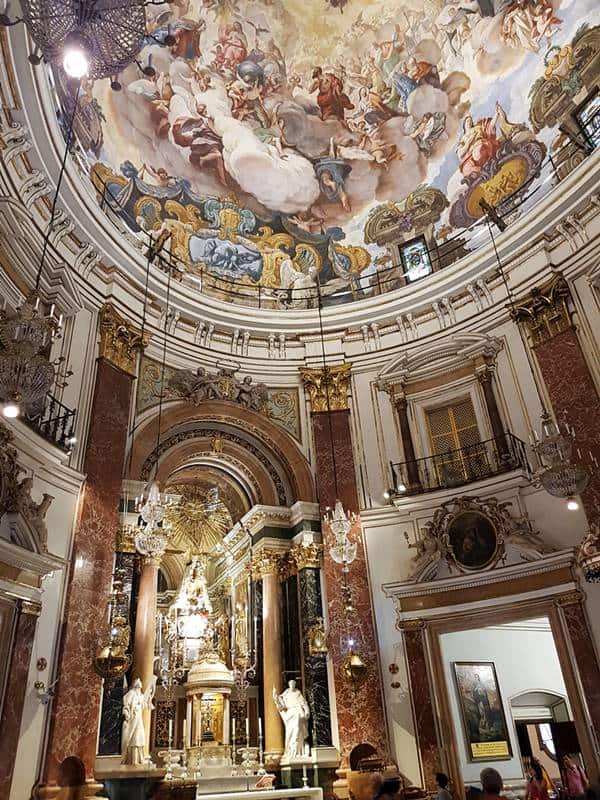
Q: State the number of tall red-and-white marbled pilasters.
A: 3